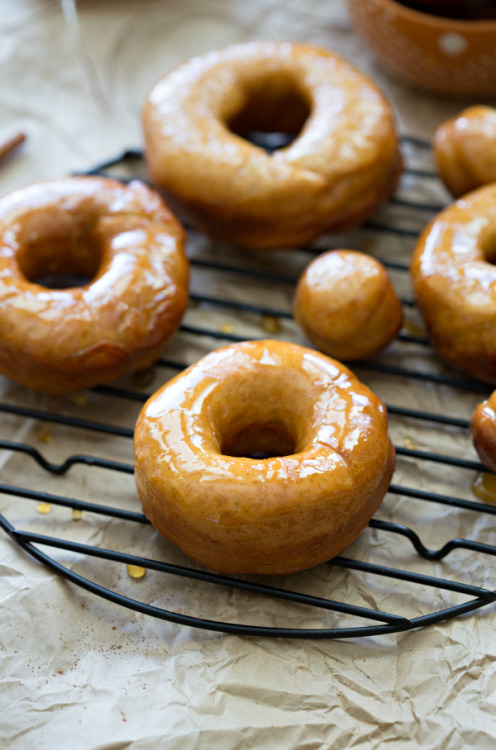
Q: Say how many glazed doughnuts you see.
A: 4